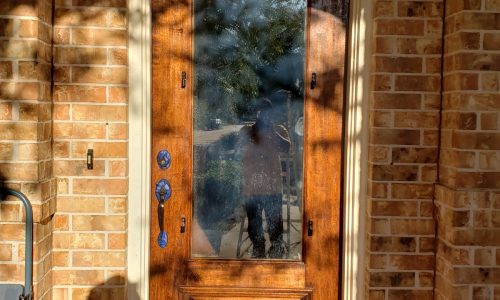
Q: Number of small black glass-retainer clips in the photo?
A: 4